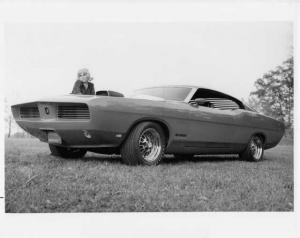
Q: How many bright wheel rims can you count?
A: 2